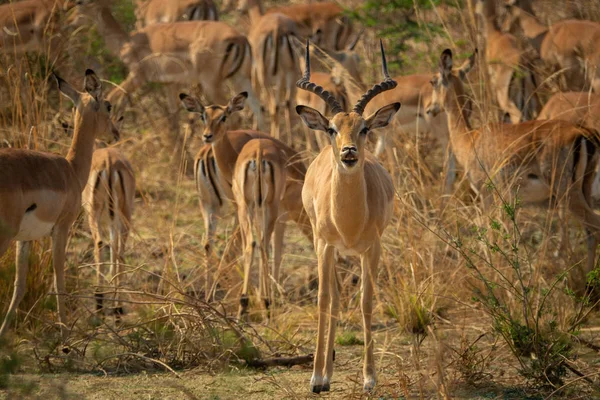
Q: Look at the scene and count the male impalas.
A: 1